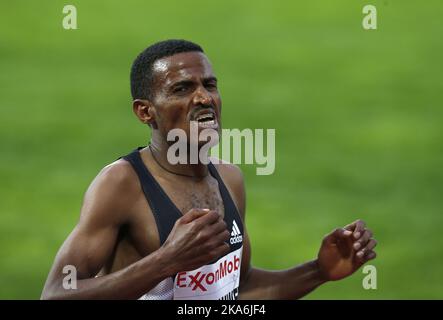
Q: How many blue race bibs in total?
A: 0